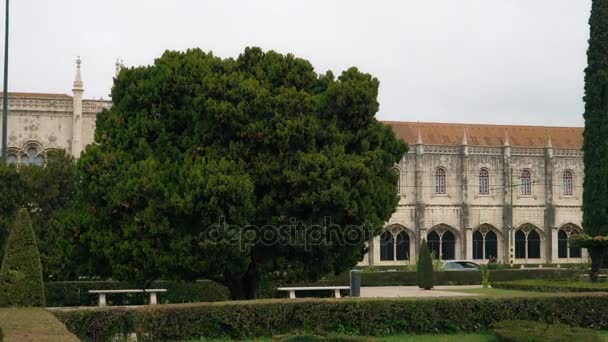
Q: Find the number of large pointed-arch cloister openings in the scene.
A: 5